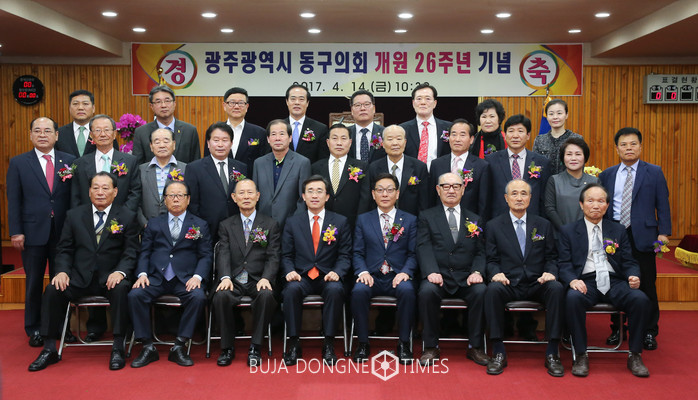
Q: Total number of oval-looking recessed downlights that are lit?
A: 12